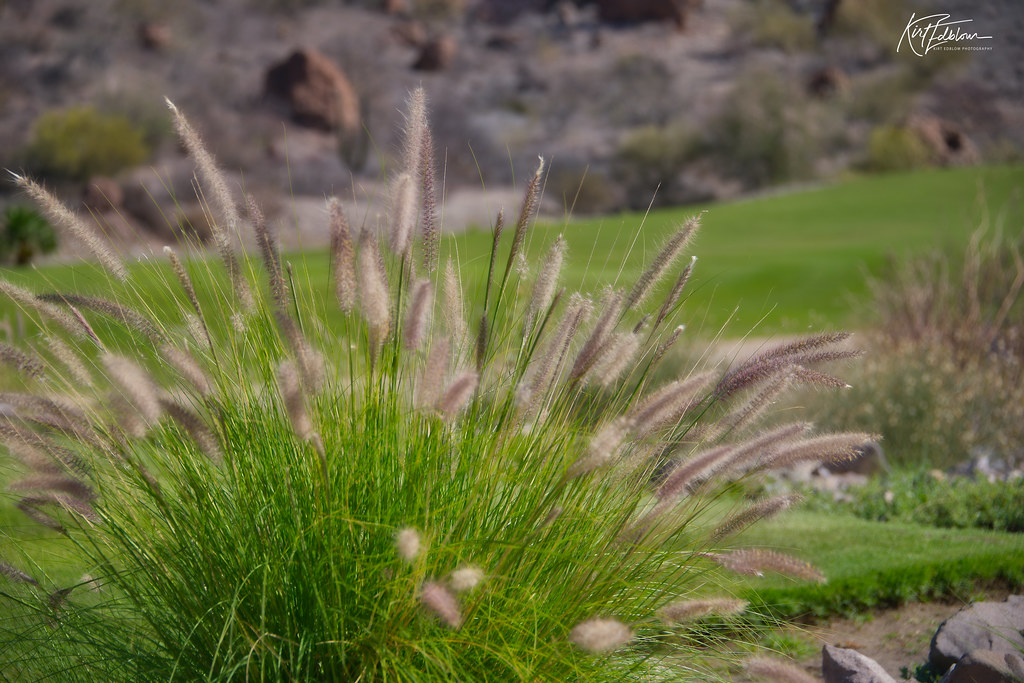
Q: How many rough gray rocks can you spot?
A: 3